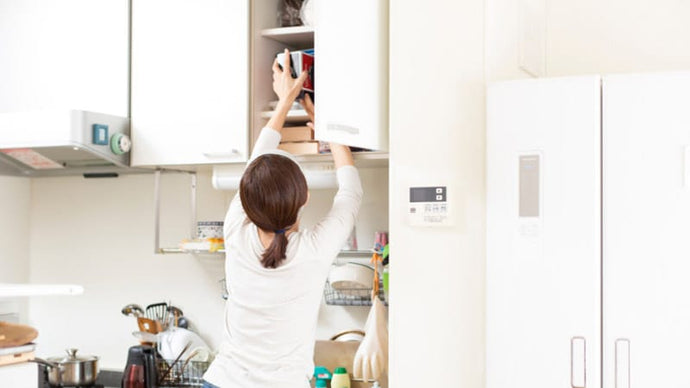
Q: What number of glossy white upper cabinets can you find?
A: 3